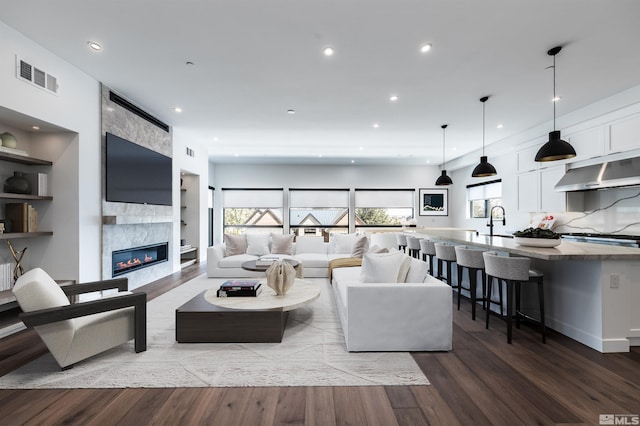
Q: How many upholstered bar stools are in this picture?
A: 6